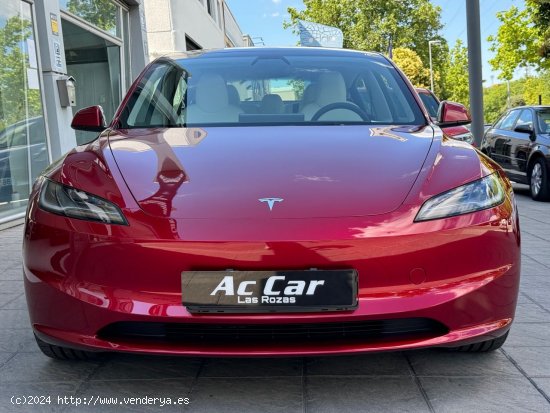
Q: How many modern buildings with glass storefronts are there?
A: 1